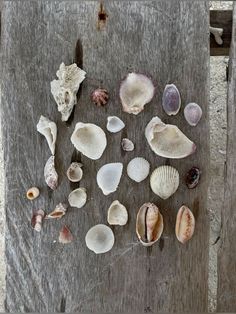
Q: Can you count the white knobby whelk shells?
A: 1